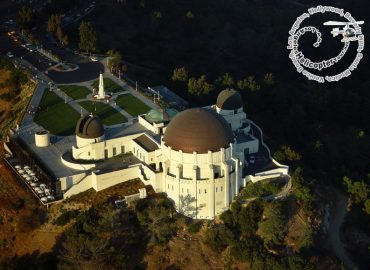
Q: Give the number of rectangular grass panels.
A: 4